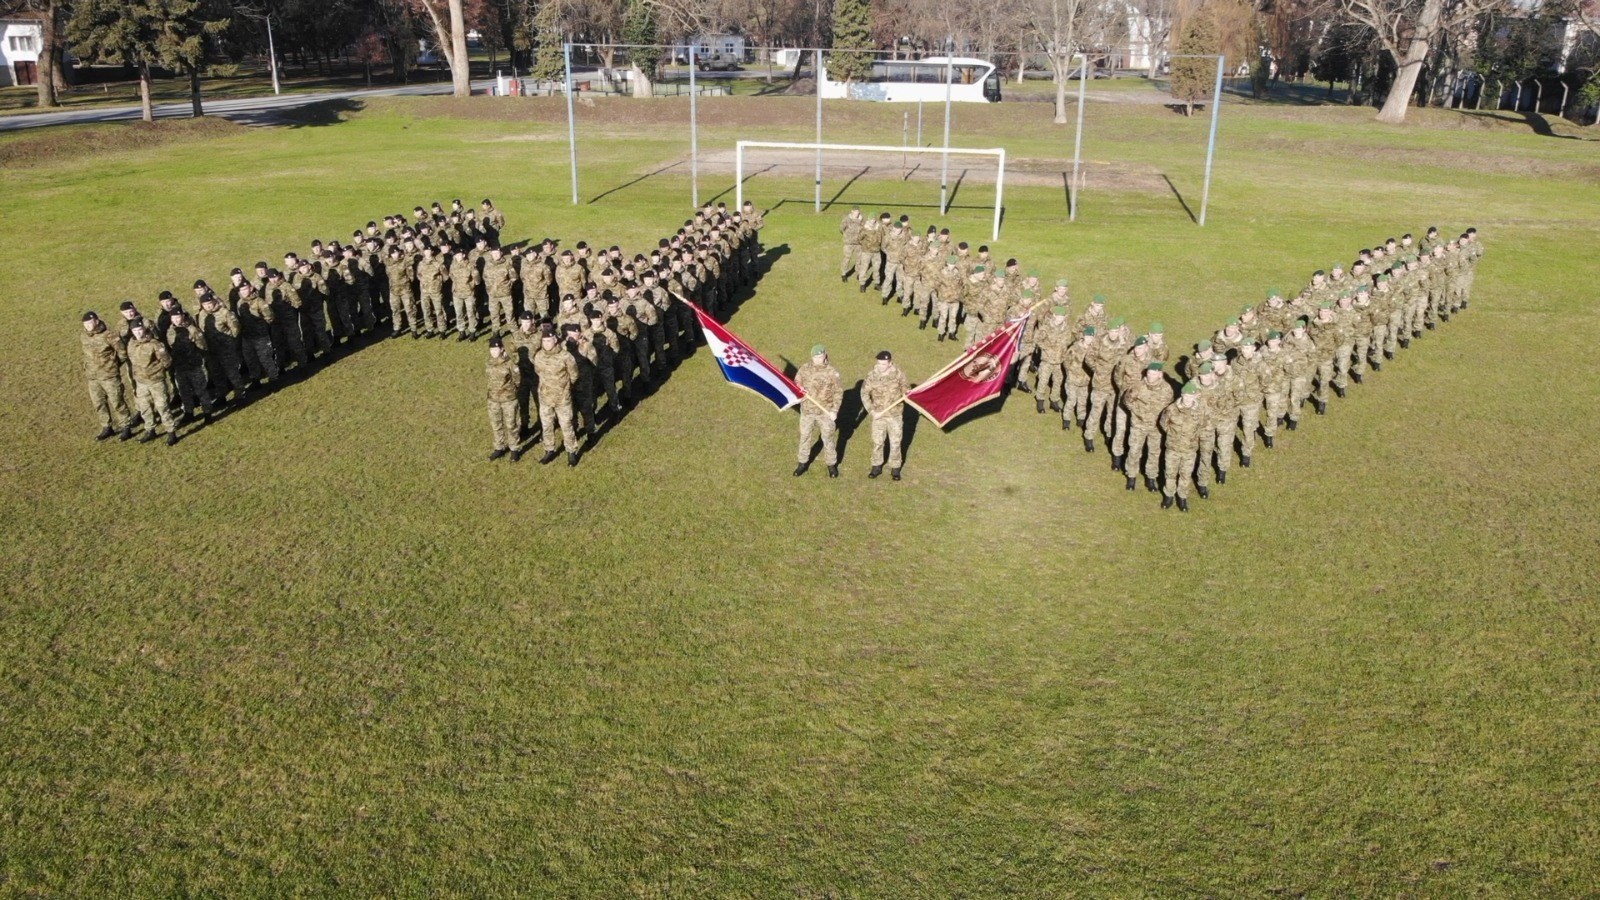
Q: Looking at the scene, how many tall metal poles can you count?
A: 6